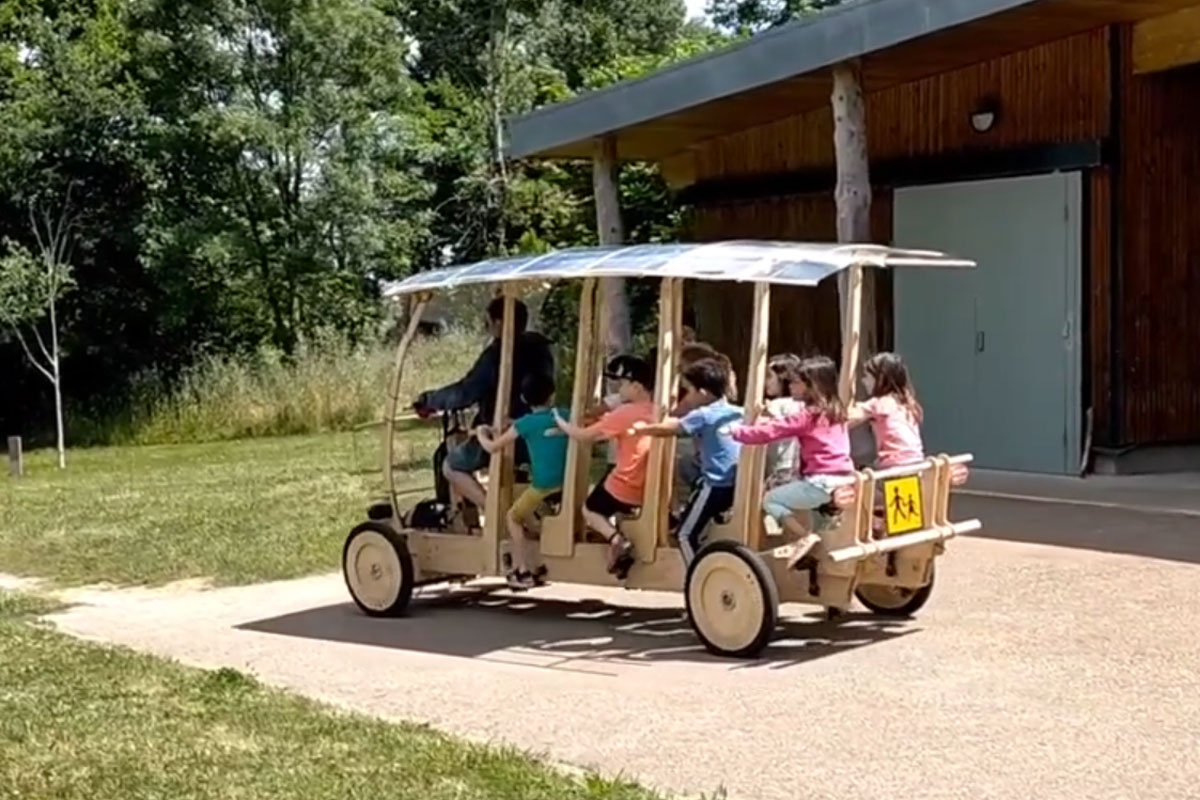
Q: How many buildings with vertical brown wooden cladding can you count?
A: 1